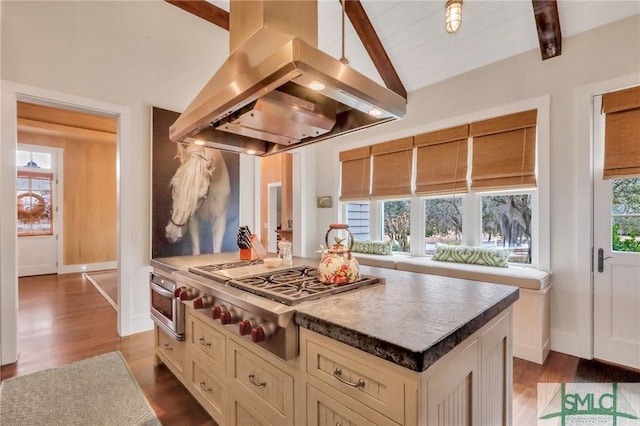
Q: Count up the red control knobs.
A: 7